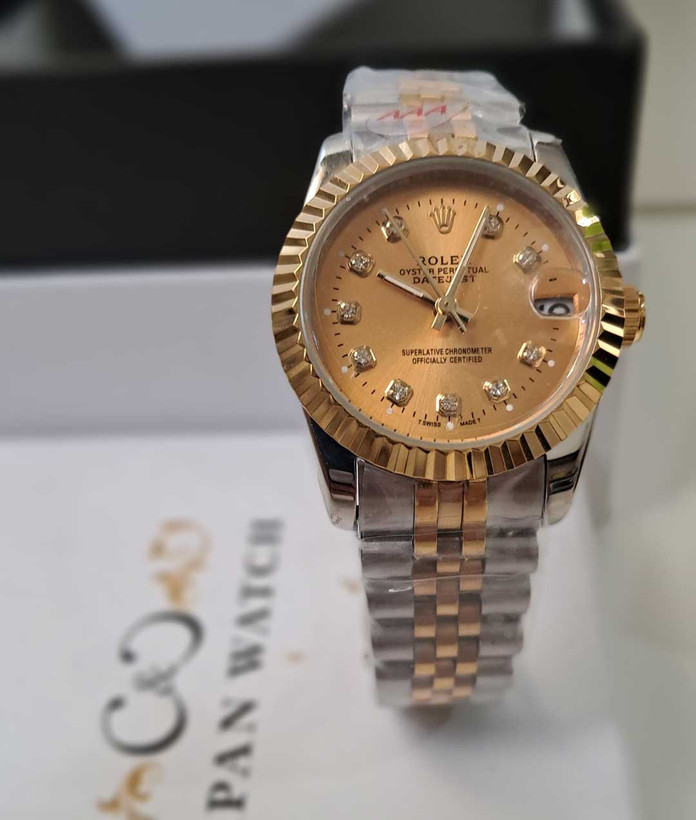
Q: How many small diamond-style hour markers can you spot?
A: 10